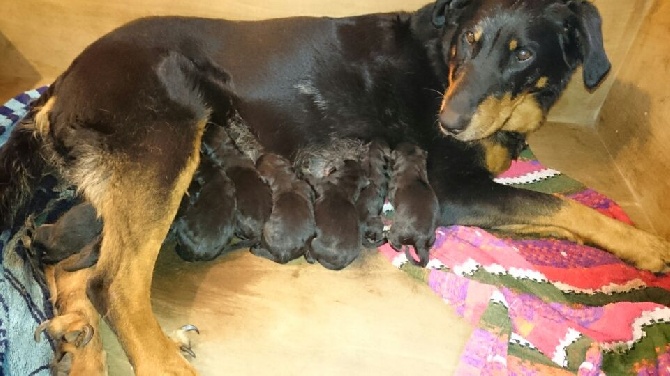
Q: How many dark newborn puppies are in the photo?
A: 7